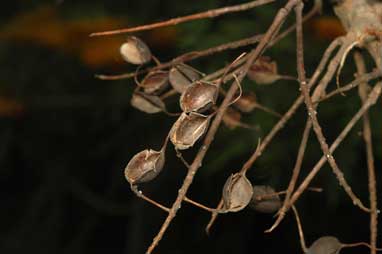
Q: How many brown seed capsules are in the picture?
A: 13